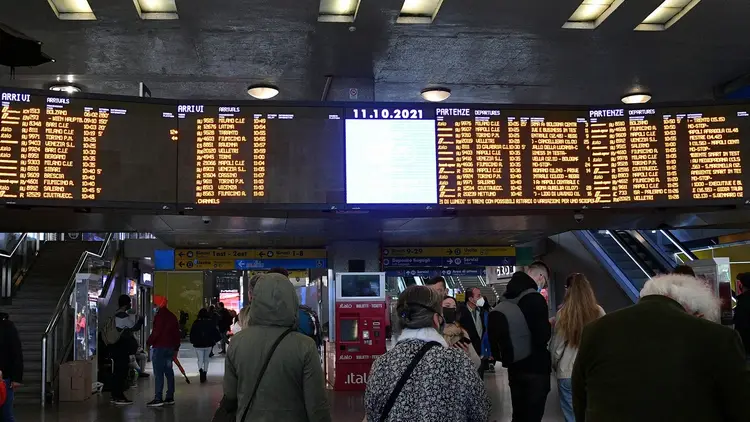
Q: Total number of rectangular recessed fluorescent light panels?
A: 6